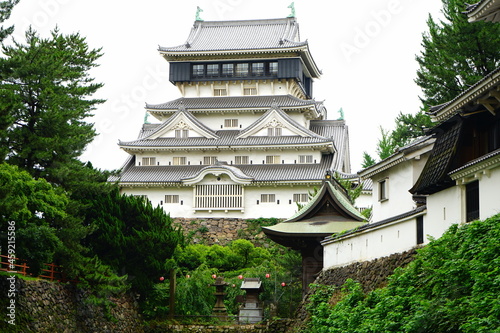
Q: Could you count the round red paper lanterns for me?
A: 7